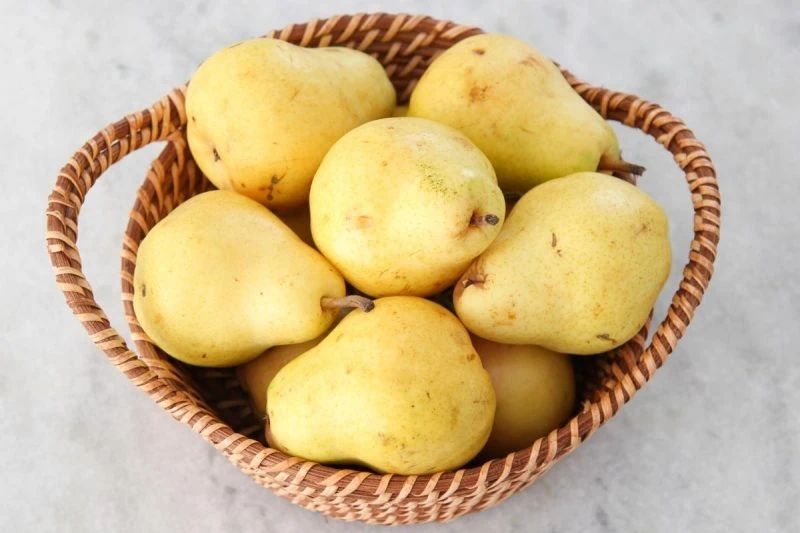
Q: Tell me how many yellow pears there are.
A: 8